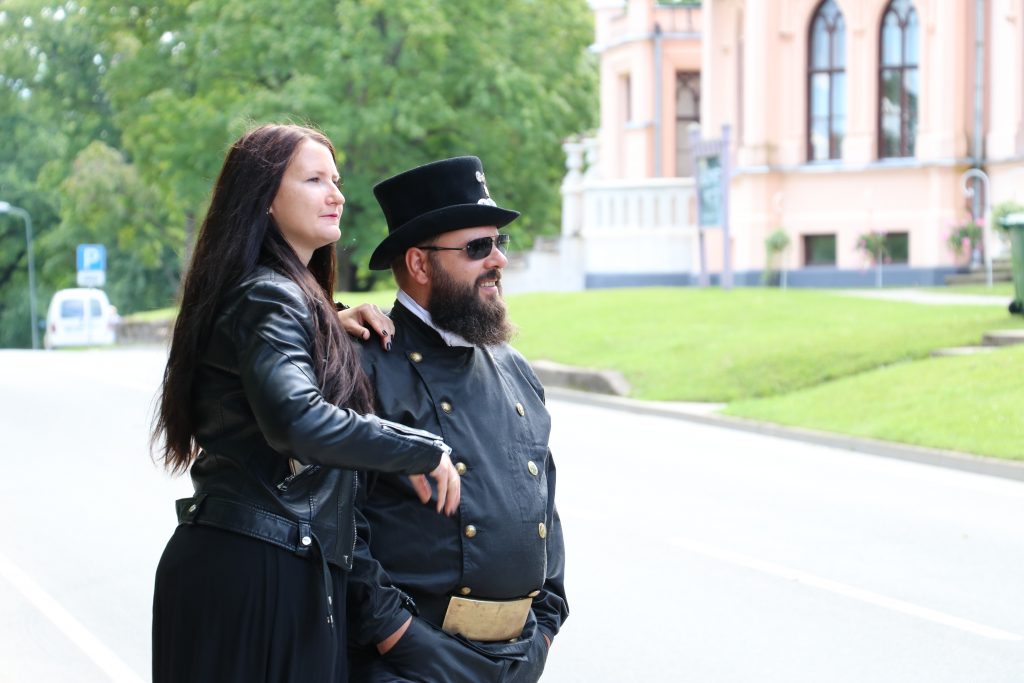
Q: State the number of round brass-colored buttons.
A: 9